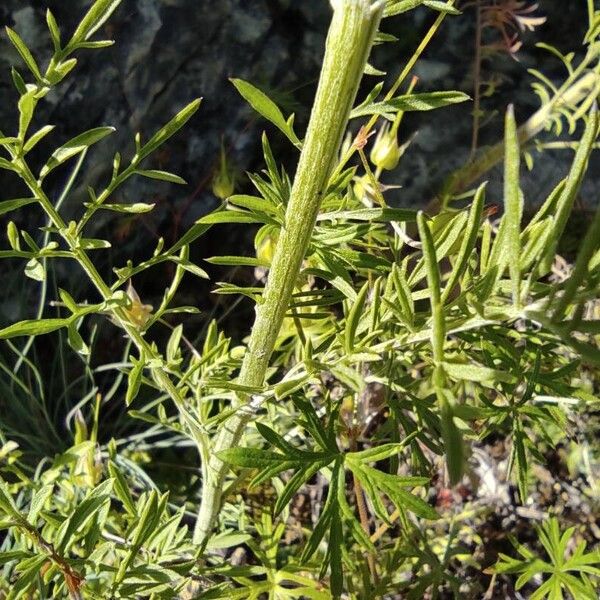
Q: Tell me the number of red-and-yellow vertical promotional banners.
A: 0